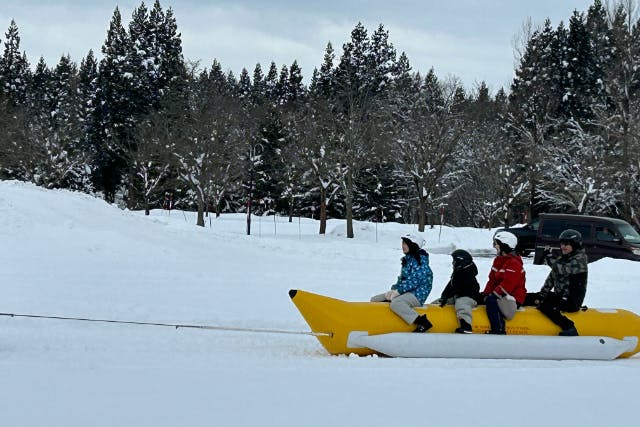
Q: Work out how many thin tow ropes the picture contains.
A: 1